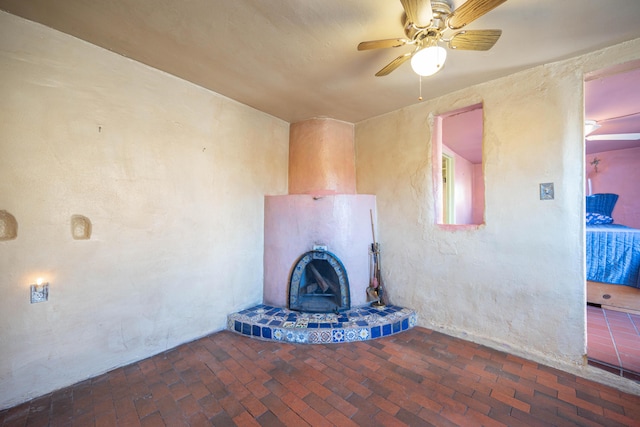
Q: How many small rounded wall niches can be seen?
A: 2